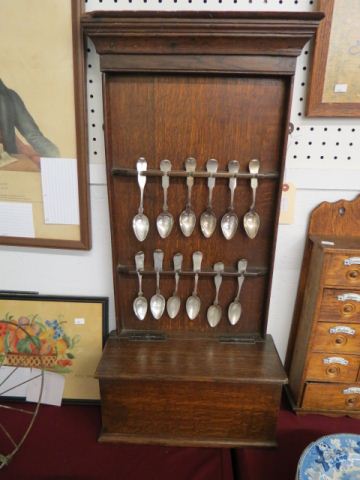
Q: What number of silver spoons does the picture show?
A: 12